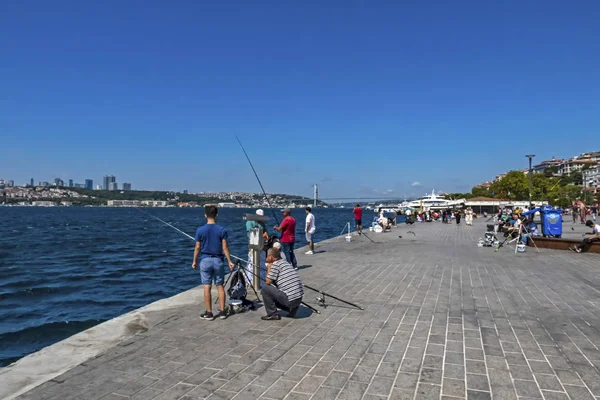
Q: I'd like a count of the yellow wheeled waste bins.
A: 0